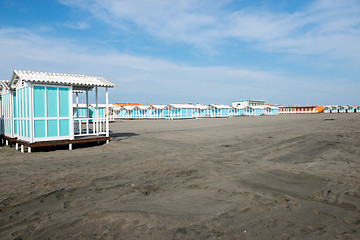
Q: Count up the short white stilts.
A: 6